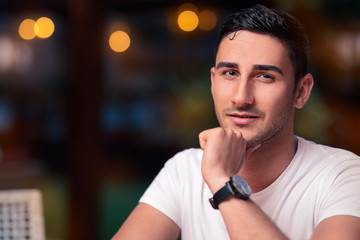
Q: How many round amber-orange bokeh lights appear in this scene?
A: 5